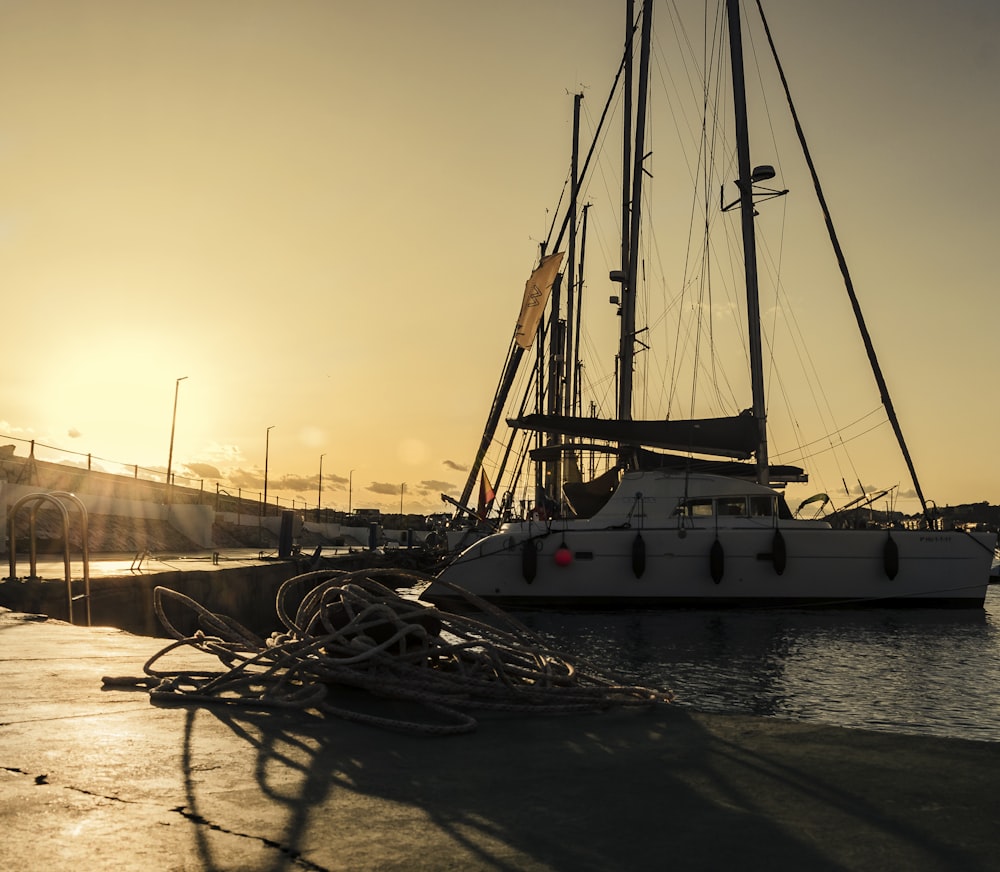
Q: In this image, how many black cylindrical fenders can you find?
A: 5